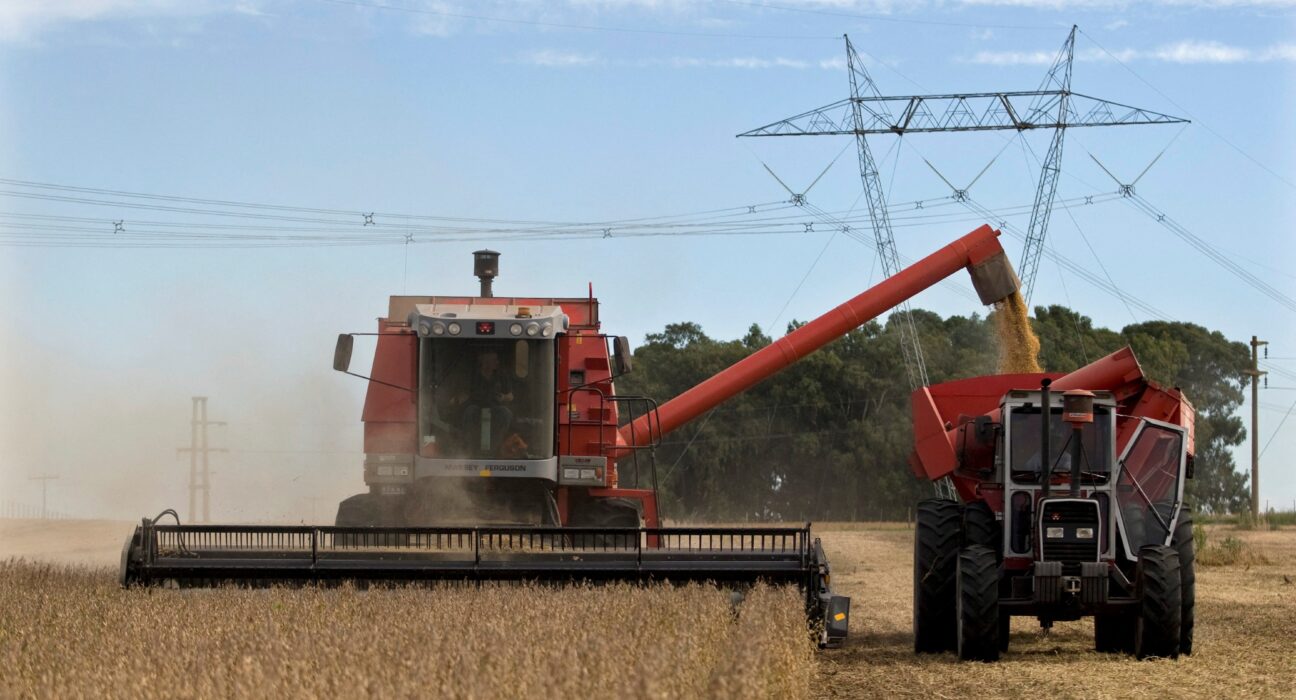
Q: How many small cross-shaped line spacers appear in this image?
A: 11